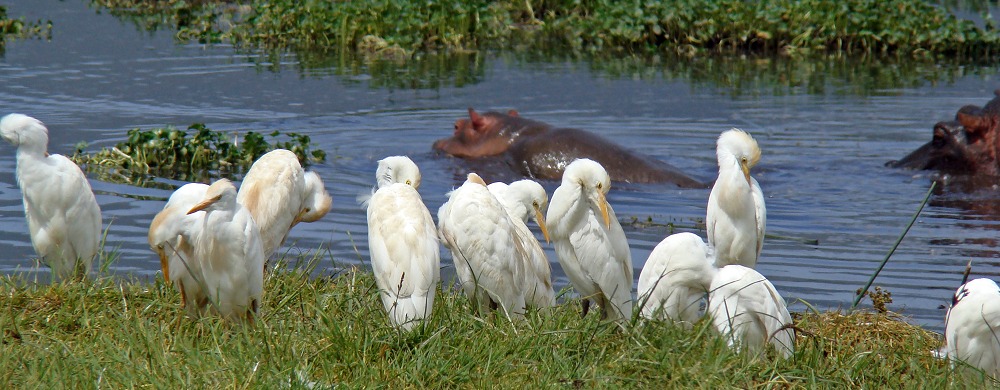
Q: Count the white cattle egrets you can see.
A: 12